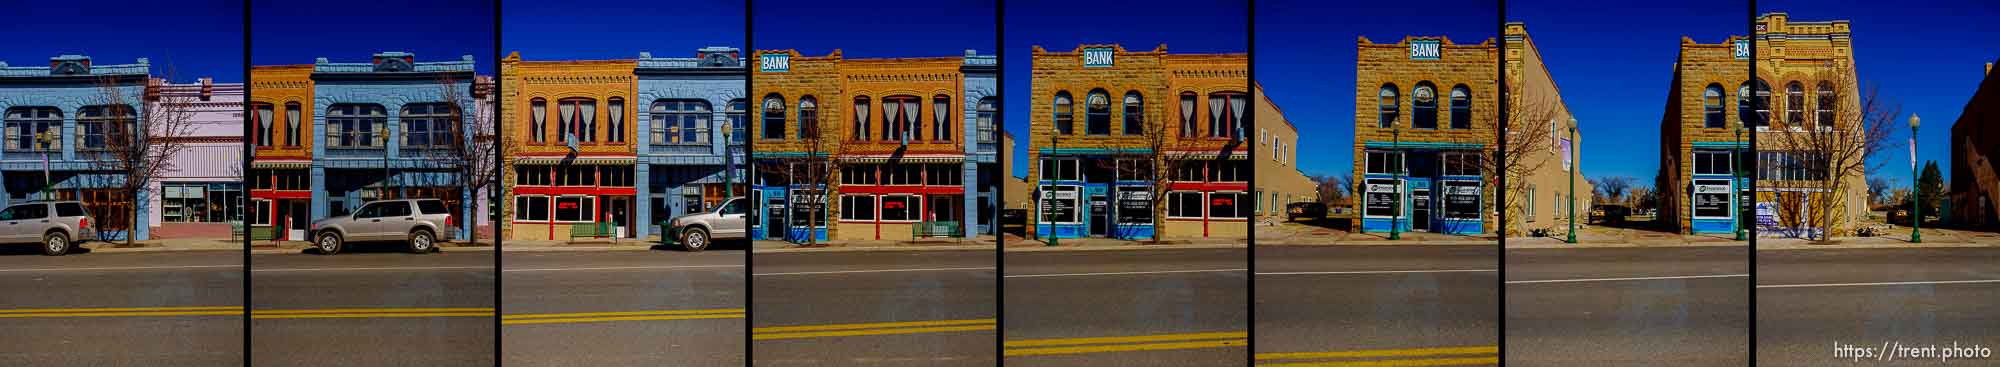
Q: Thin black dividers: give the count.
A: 7